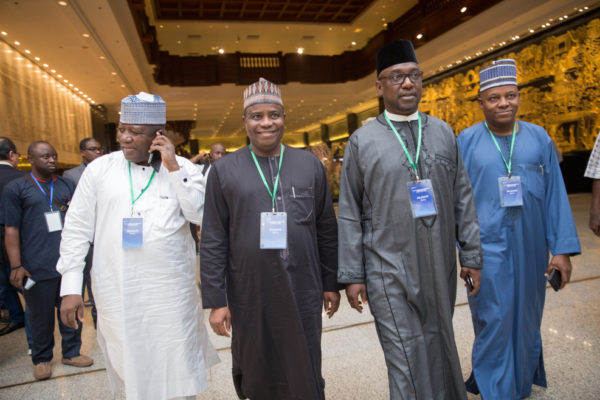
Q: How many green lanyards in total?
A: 4